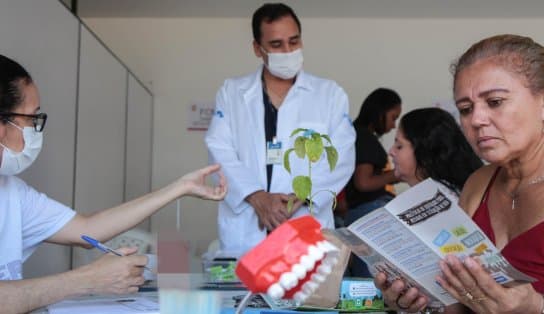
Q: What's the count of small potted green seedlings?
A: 1